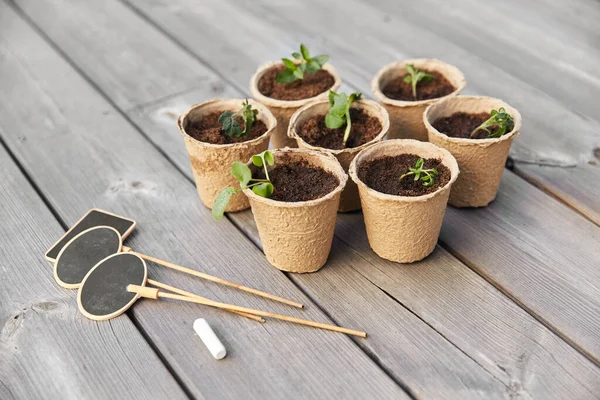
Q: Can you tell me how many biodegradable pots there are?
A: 7